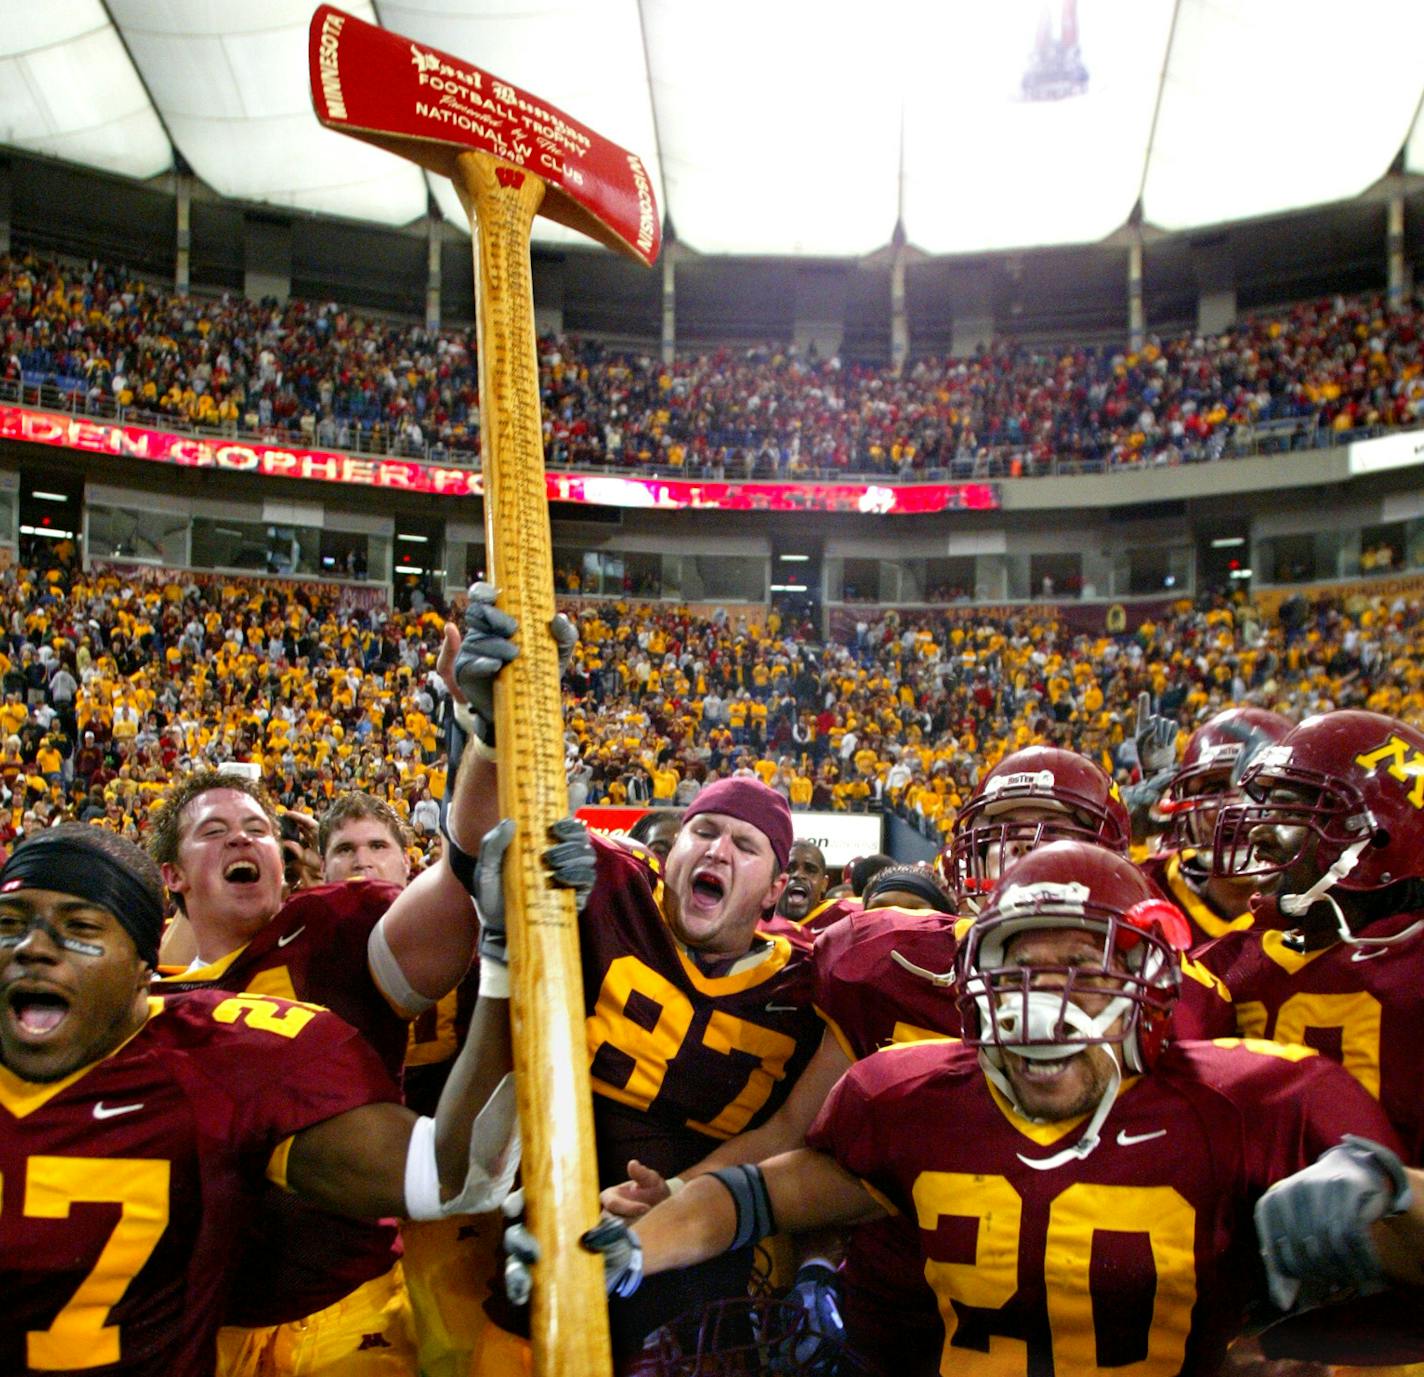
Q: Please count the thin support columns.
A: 6